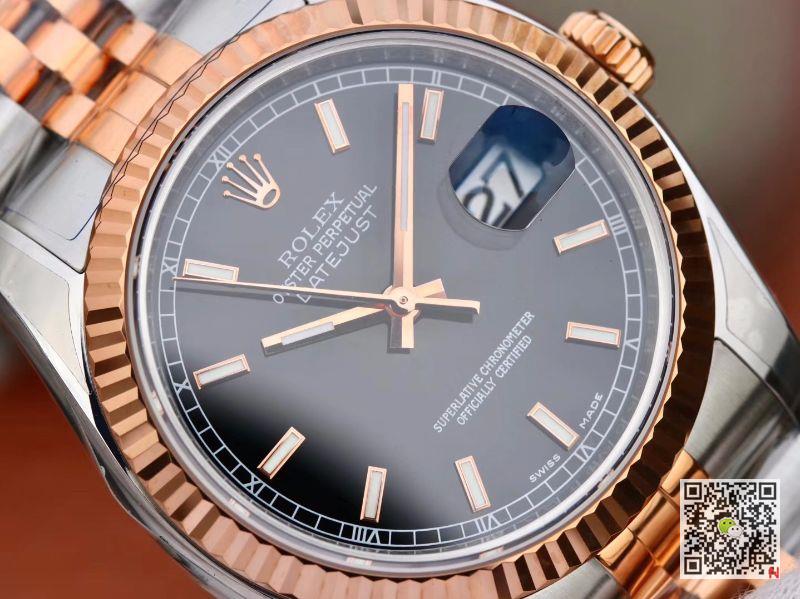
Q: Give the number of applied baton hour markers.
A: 10